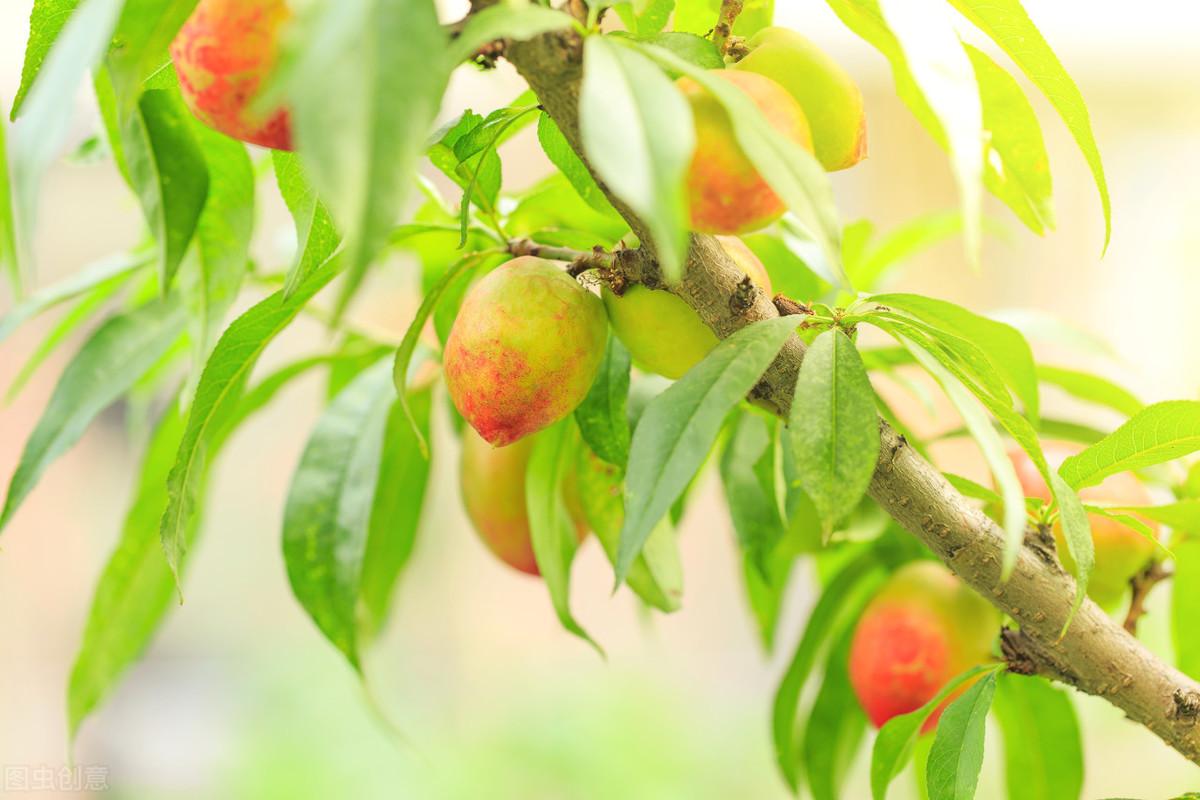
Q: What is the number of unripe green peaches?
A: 2